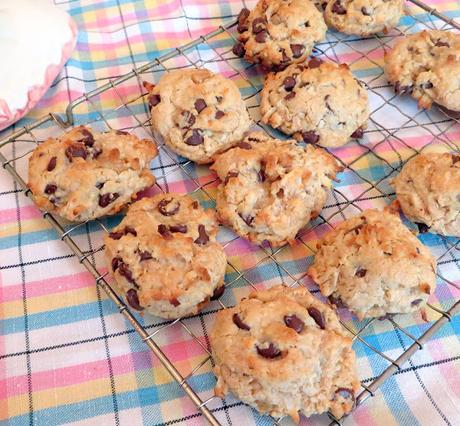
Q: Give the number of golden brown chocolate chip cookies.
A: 11